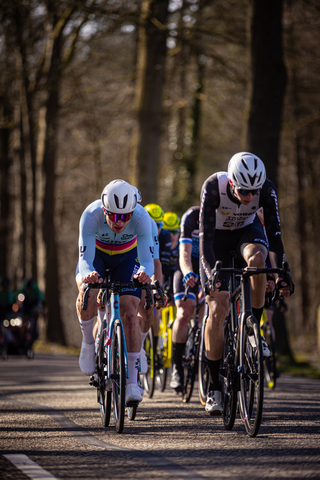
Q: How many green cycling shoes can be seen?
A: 0